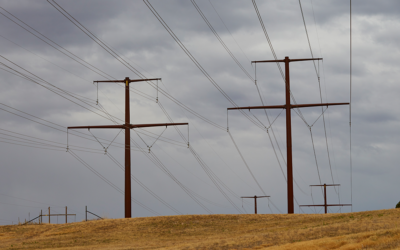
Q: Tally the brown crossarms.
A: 7